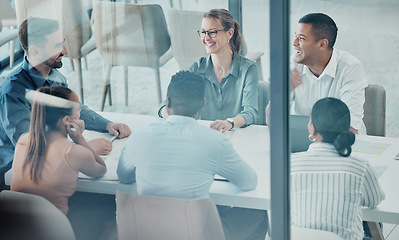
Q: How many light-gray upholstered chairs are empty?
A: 3